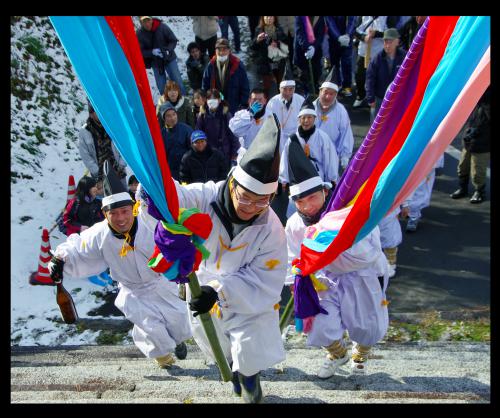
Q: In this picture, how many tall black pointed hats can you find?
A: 6